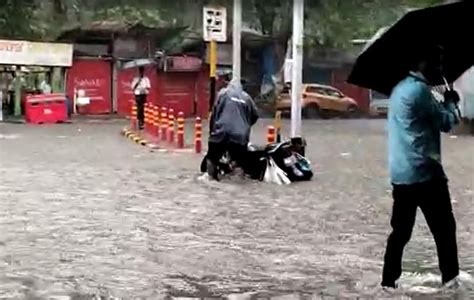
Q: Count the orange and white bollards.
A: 9